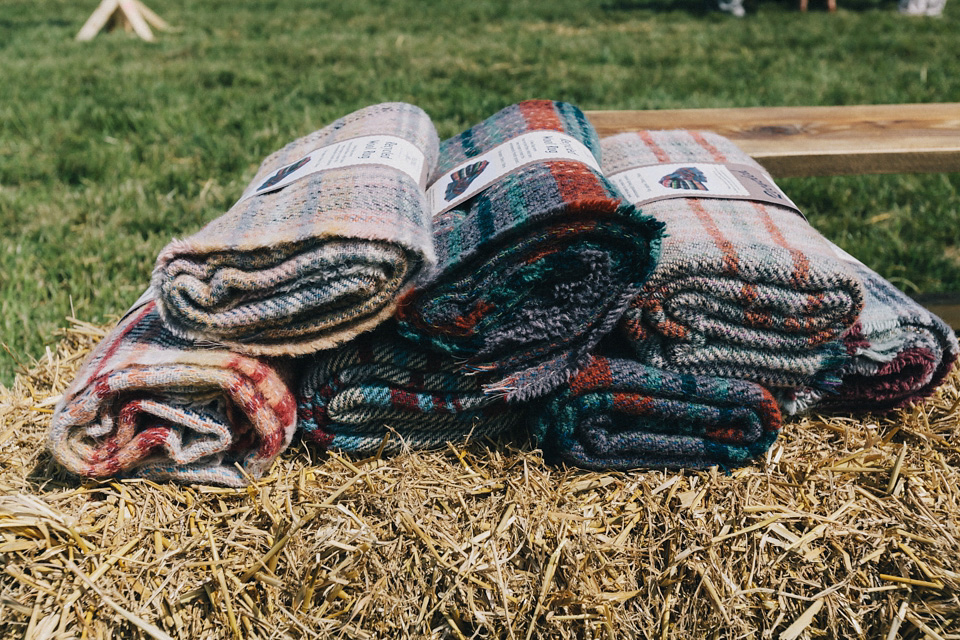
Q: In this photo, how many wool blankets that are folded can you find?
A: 7